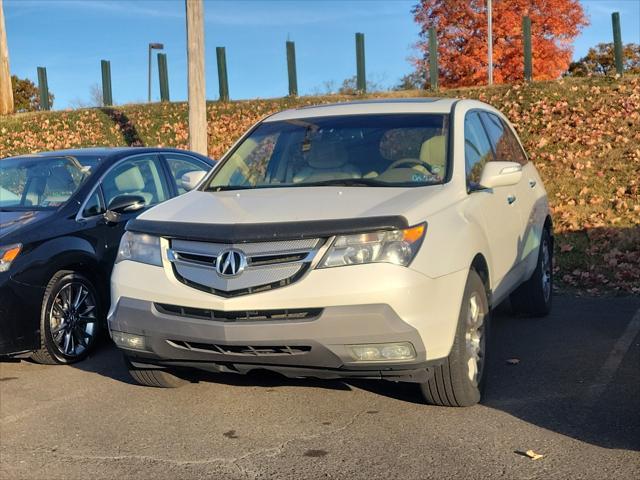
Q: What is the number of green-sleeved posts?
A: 9